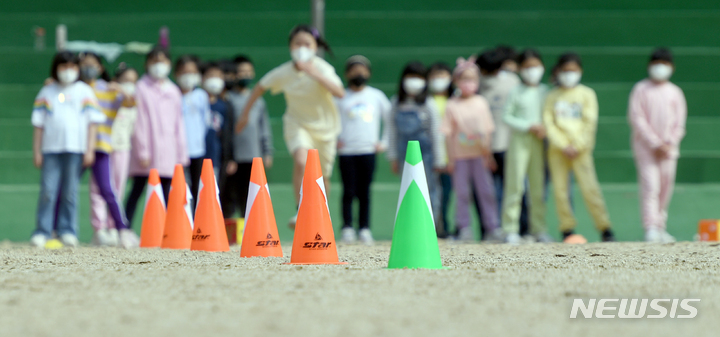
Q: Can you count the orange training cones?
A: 5